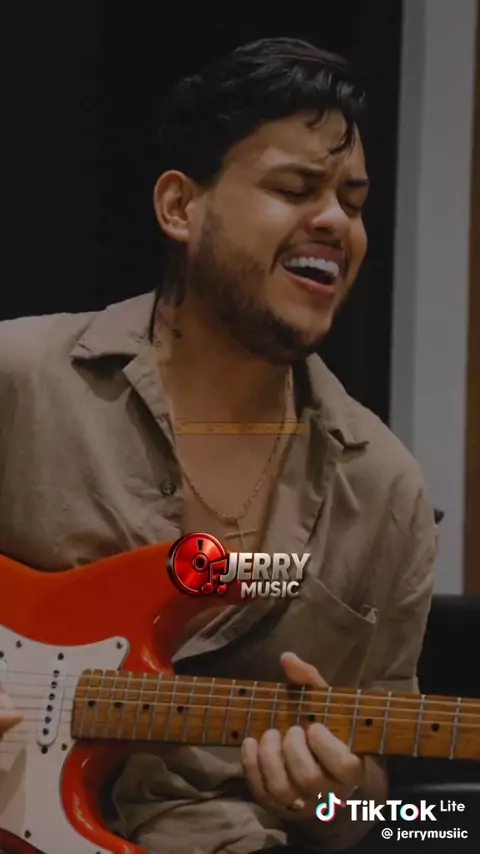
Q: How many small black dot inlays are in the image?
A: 9